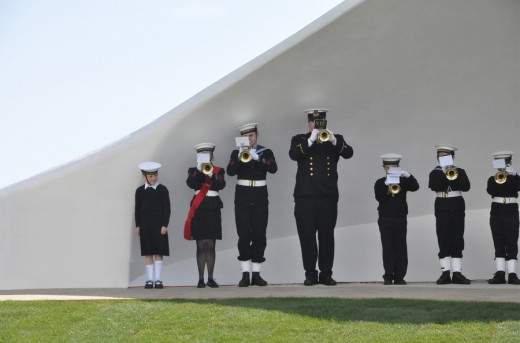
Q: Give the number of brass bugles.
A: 6